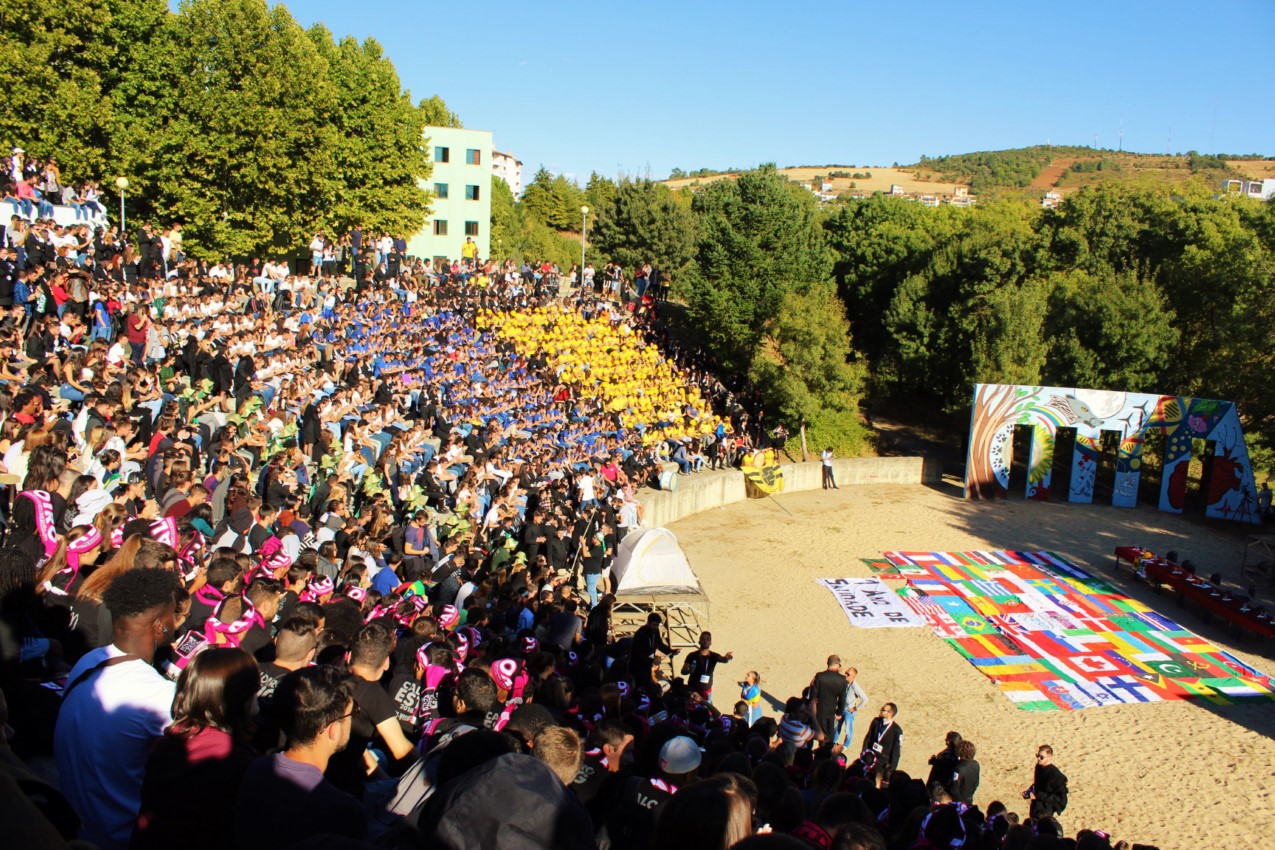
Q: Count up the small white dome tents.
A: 1